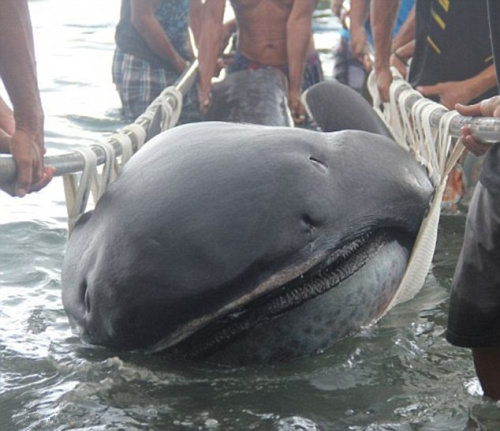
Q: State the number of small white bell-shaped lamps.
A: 0